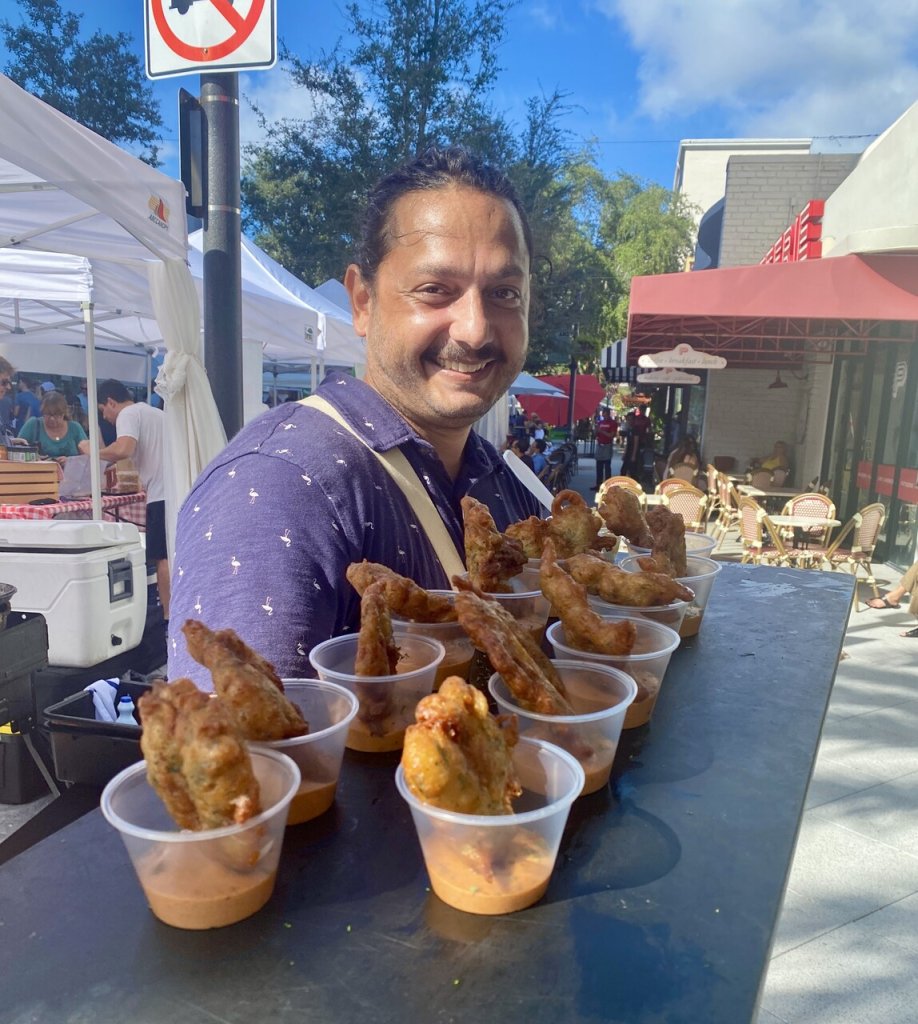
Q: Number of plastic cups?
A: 13